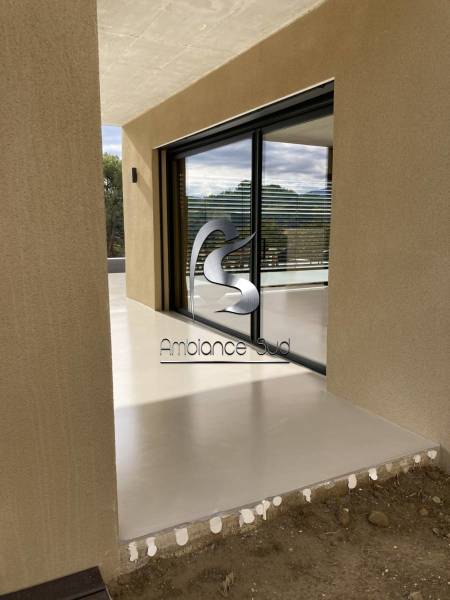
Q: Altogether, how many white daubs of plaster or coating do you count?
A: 13